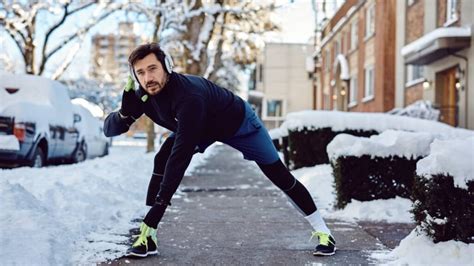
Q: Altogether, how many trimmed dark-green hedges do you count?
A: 3